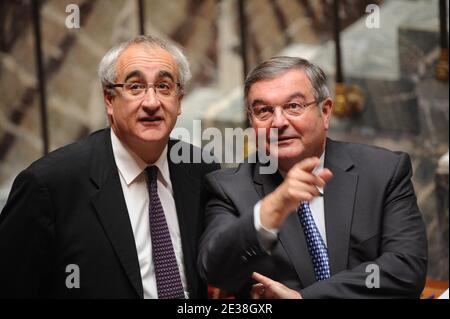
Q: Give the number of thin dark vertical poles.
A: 5